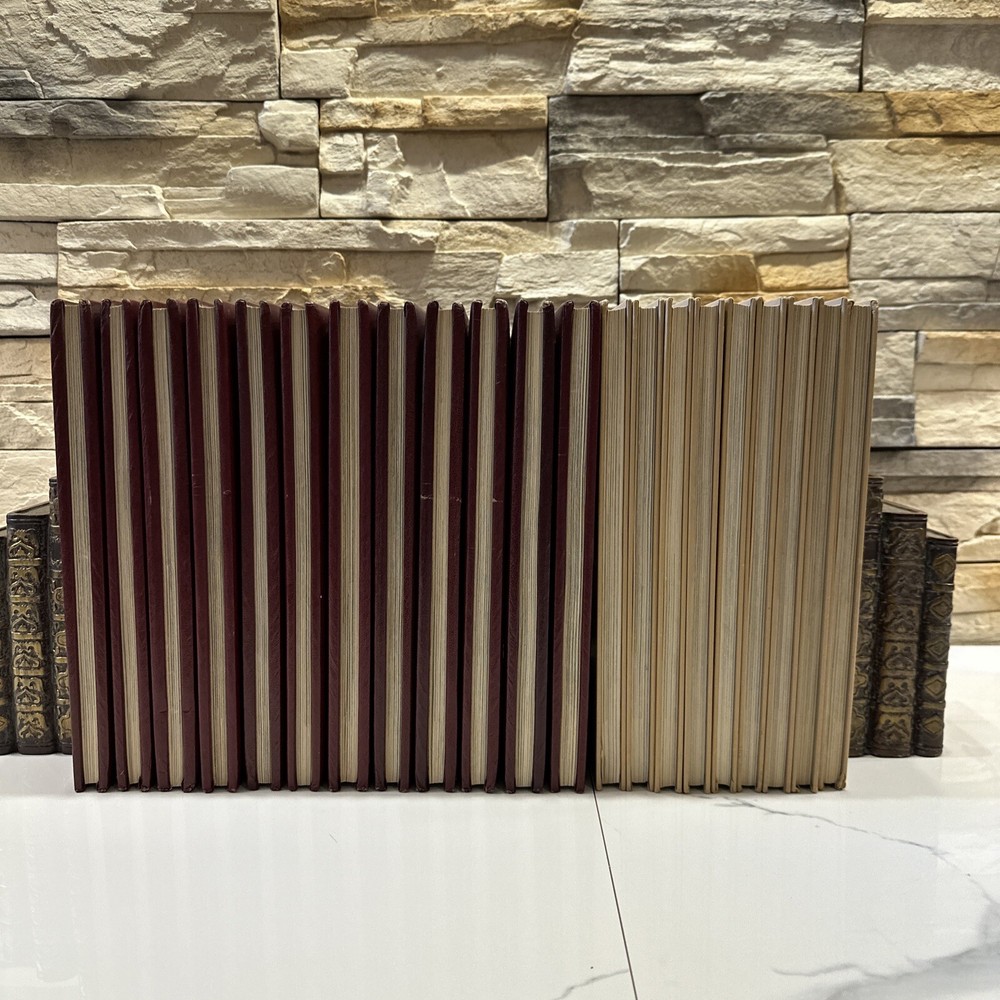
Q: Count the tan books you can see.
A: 9